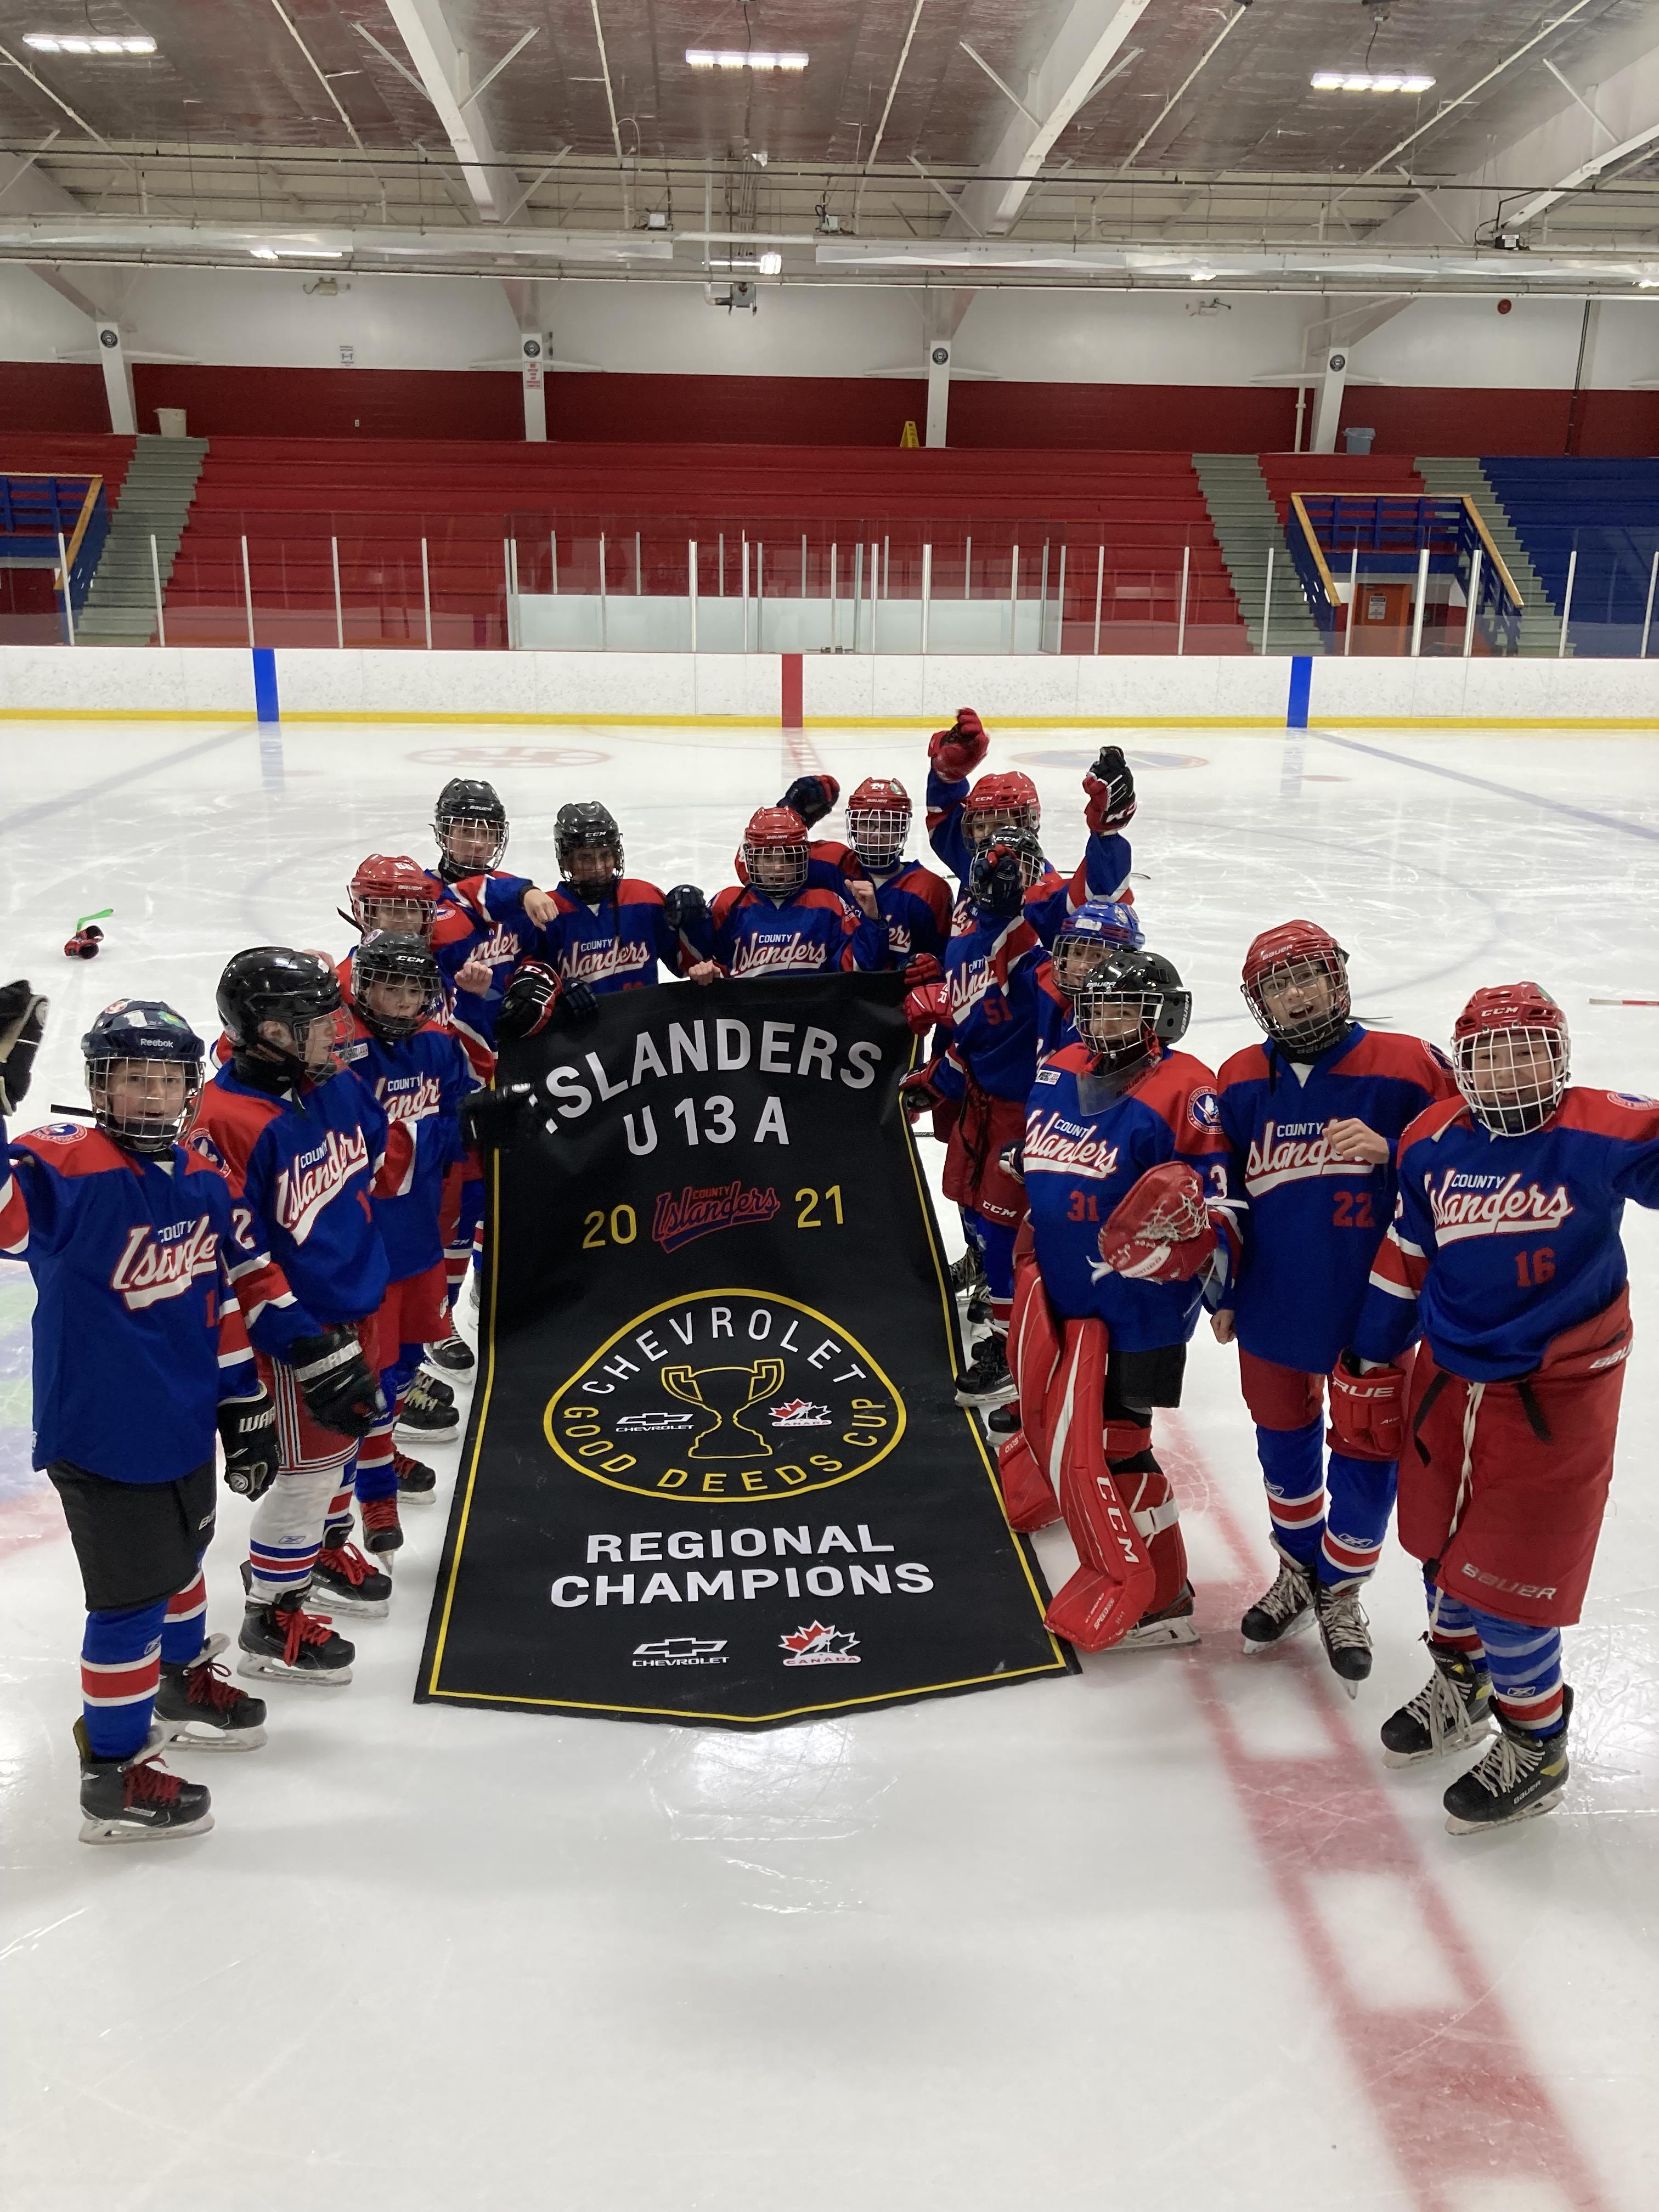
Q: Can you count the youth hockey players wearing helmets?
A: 14